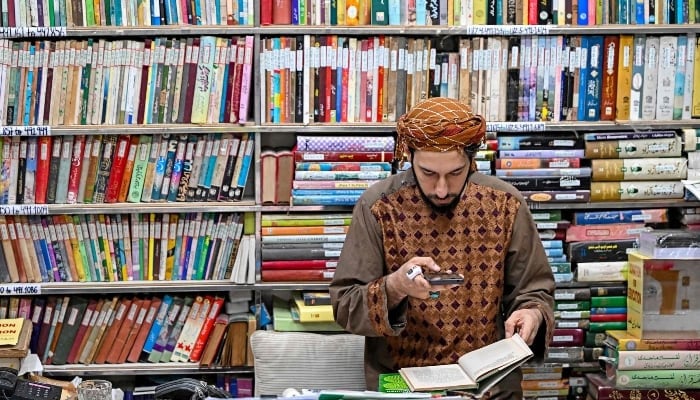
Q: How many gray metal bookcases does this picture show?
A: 2